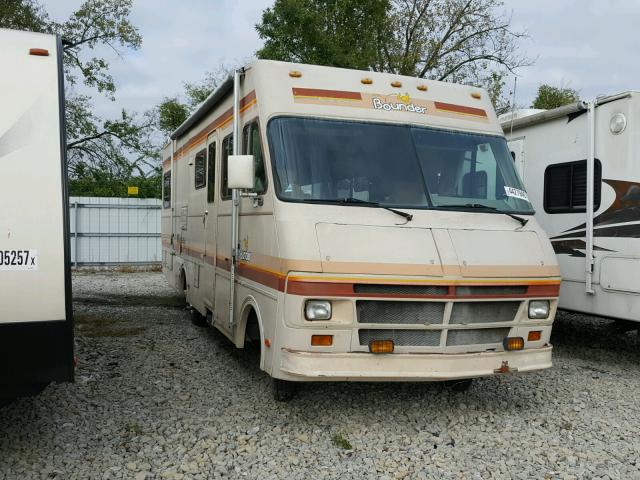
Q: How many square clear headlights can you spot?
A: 2